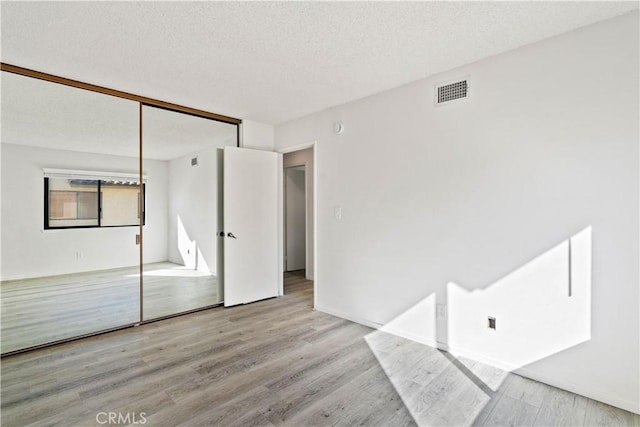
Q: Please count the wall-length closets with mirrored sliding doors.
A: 1